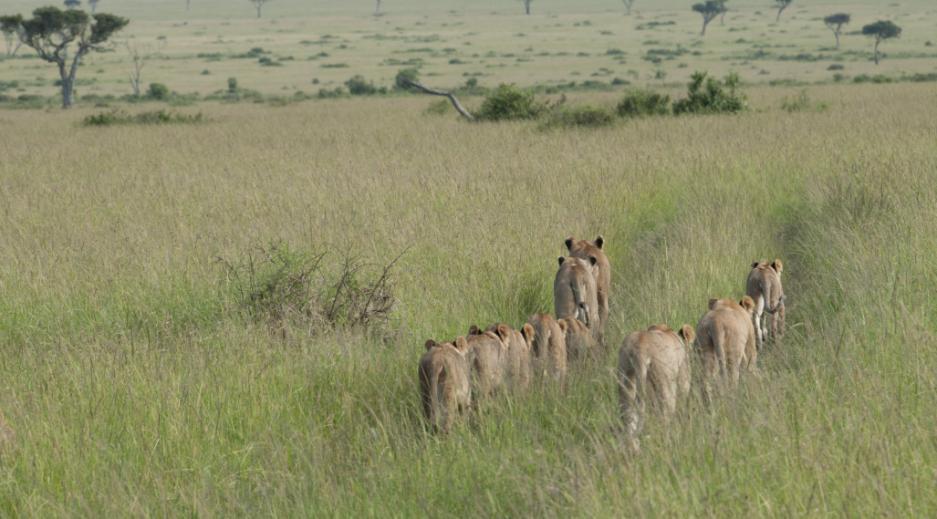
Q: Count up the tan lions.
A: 10